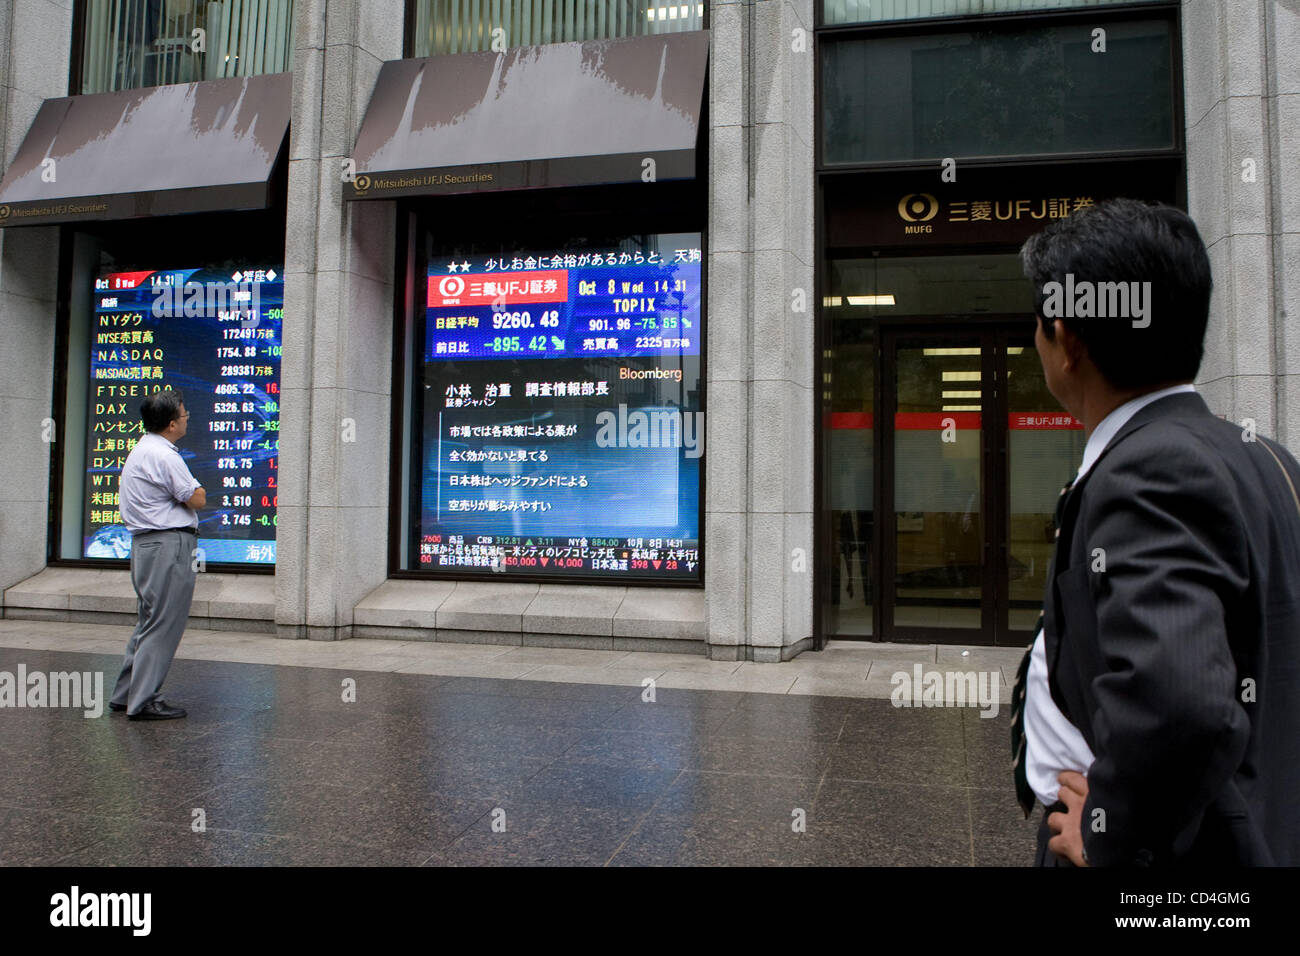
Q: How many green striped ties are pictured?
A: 1